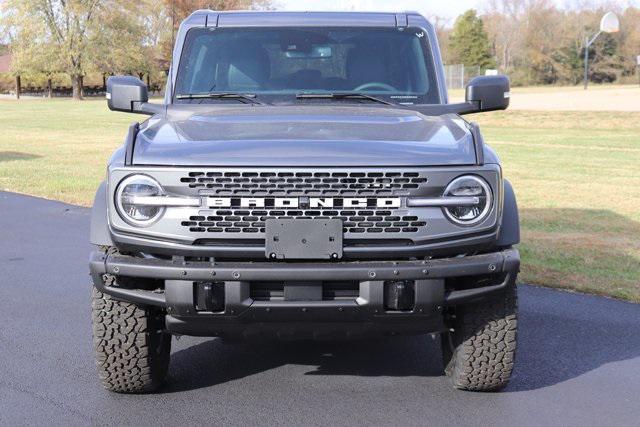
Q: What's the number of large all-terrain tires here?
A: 2